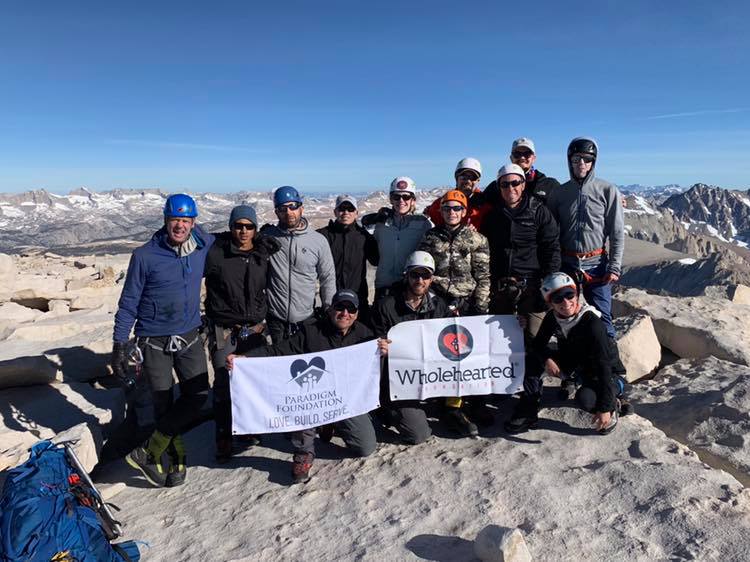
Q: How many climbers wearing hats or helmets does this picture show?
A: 13